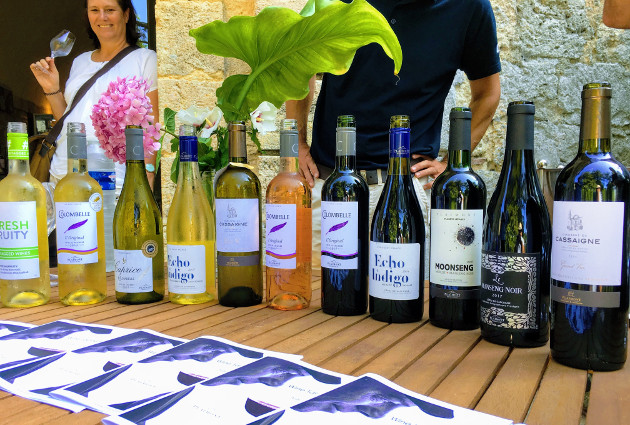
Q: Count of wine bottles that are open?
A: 11